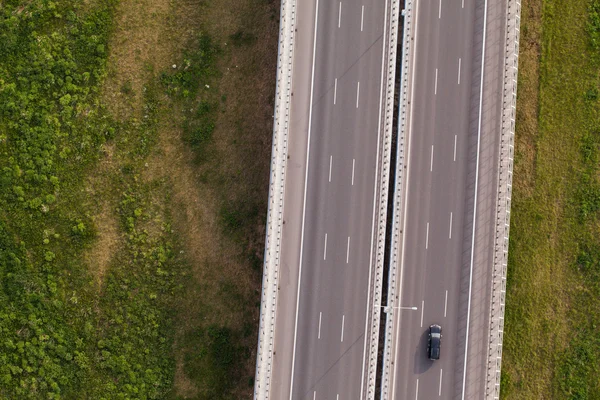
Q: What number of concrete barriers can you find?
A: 4